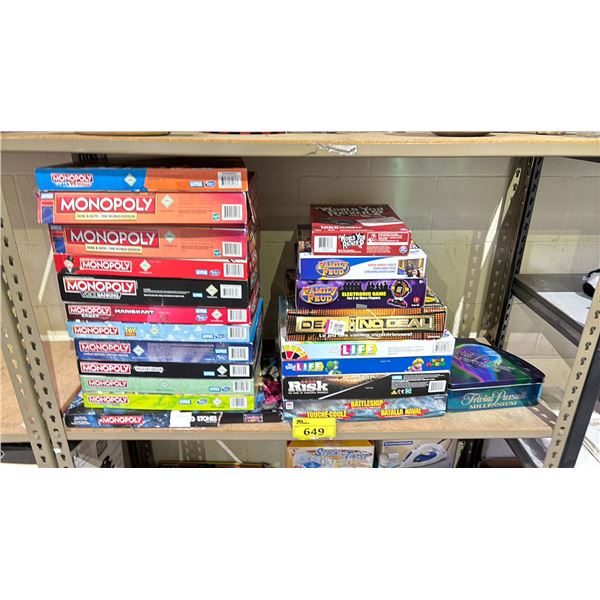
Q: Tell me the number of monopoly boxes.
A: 12